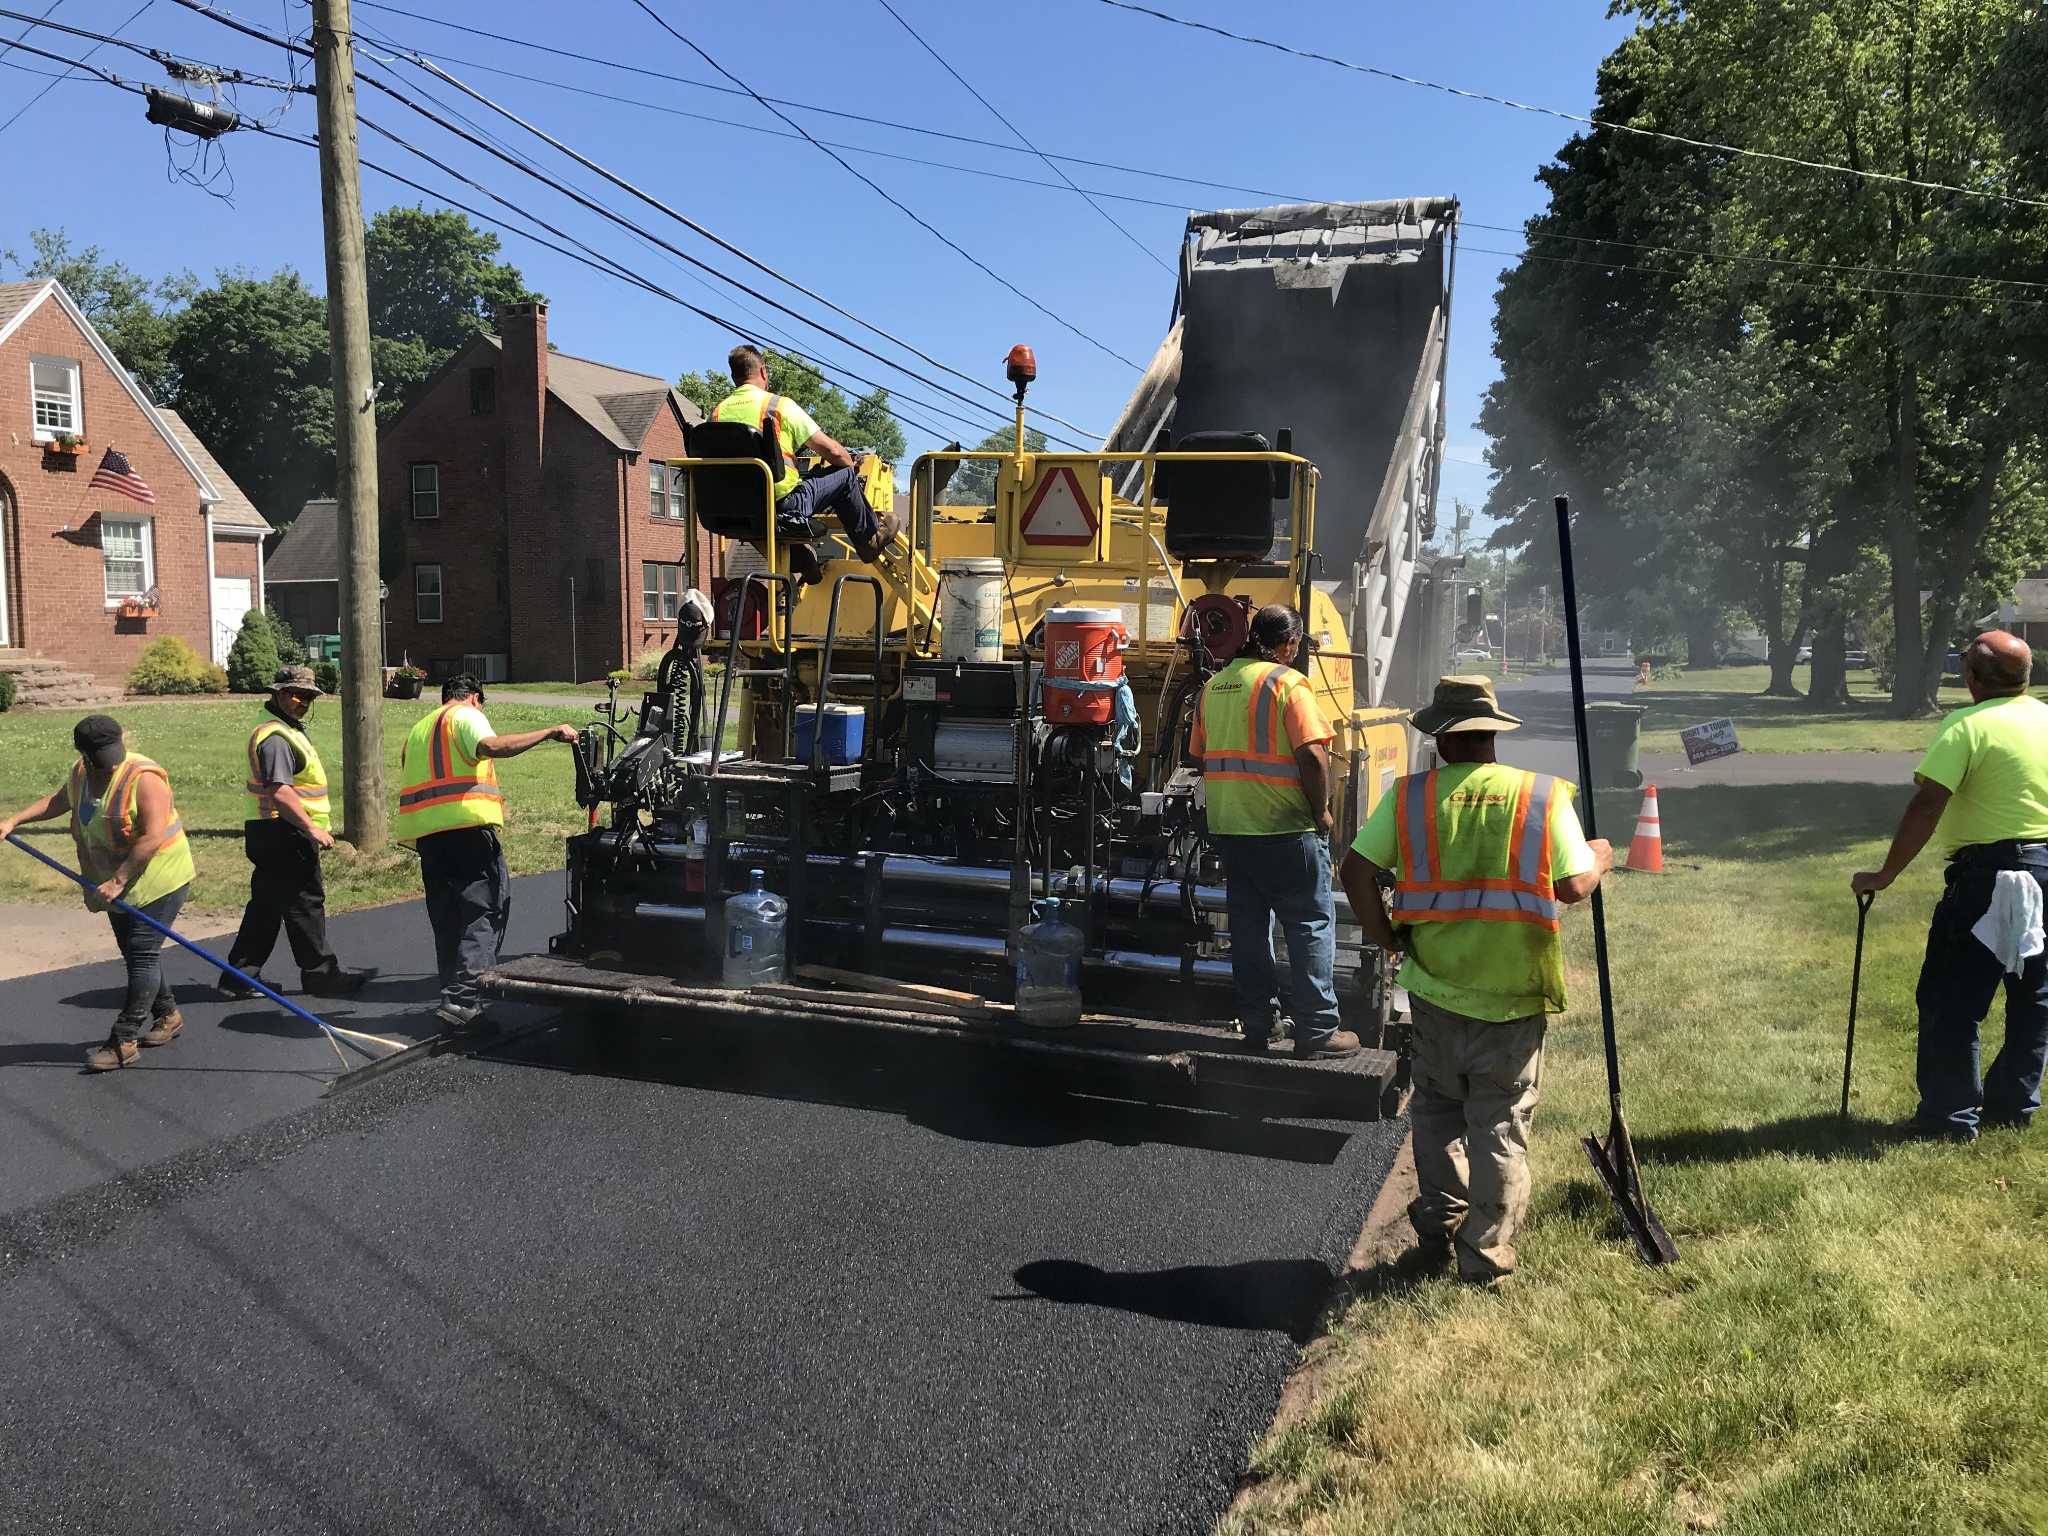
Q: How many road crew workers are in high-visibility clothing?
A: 7